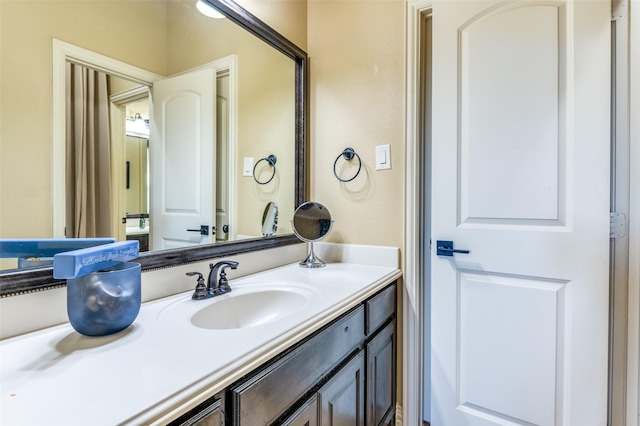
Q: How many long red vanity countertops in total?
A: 0